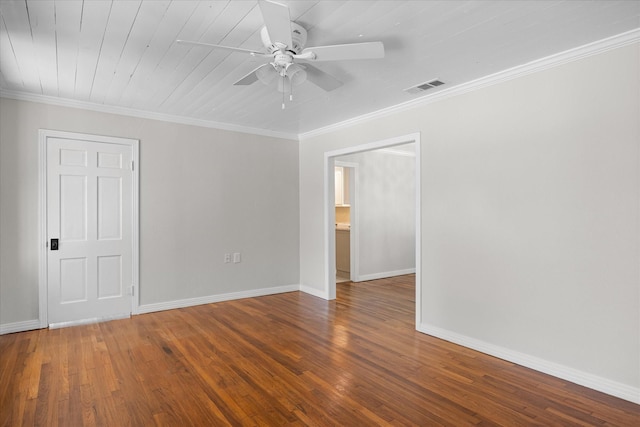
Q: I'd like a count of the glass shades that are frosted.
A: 3